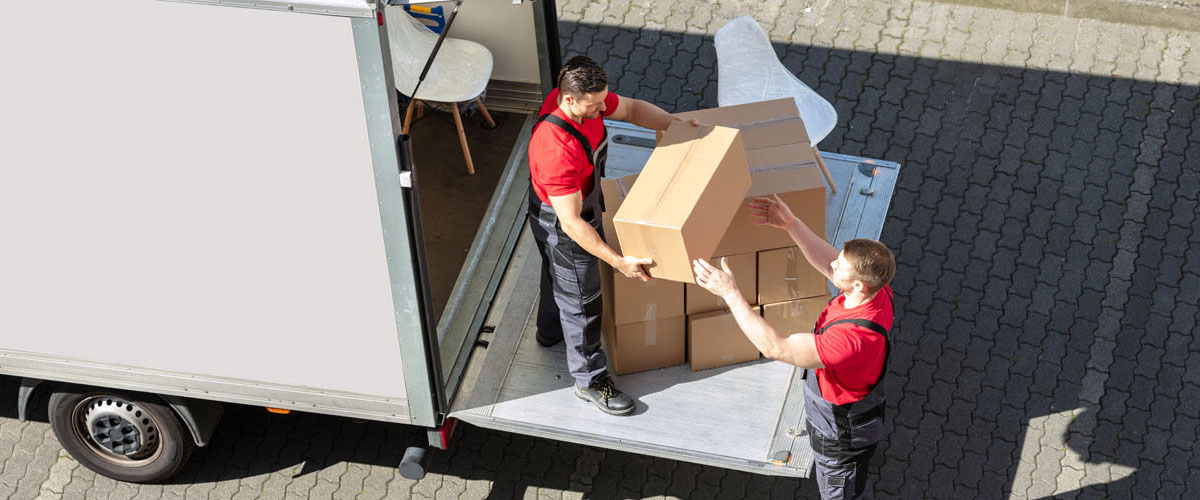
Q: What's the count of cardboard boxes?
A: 9